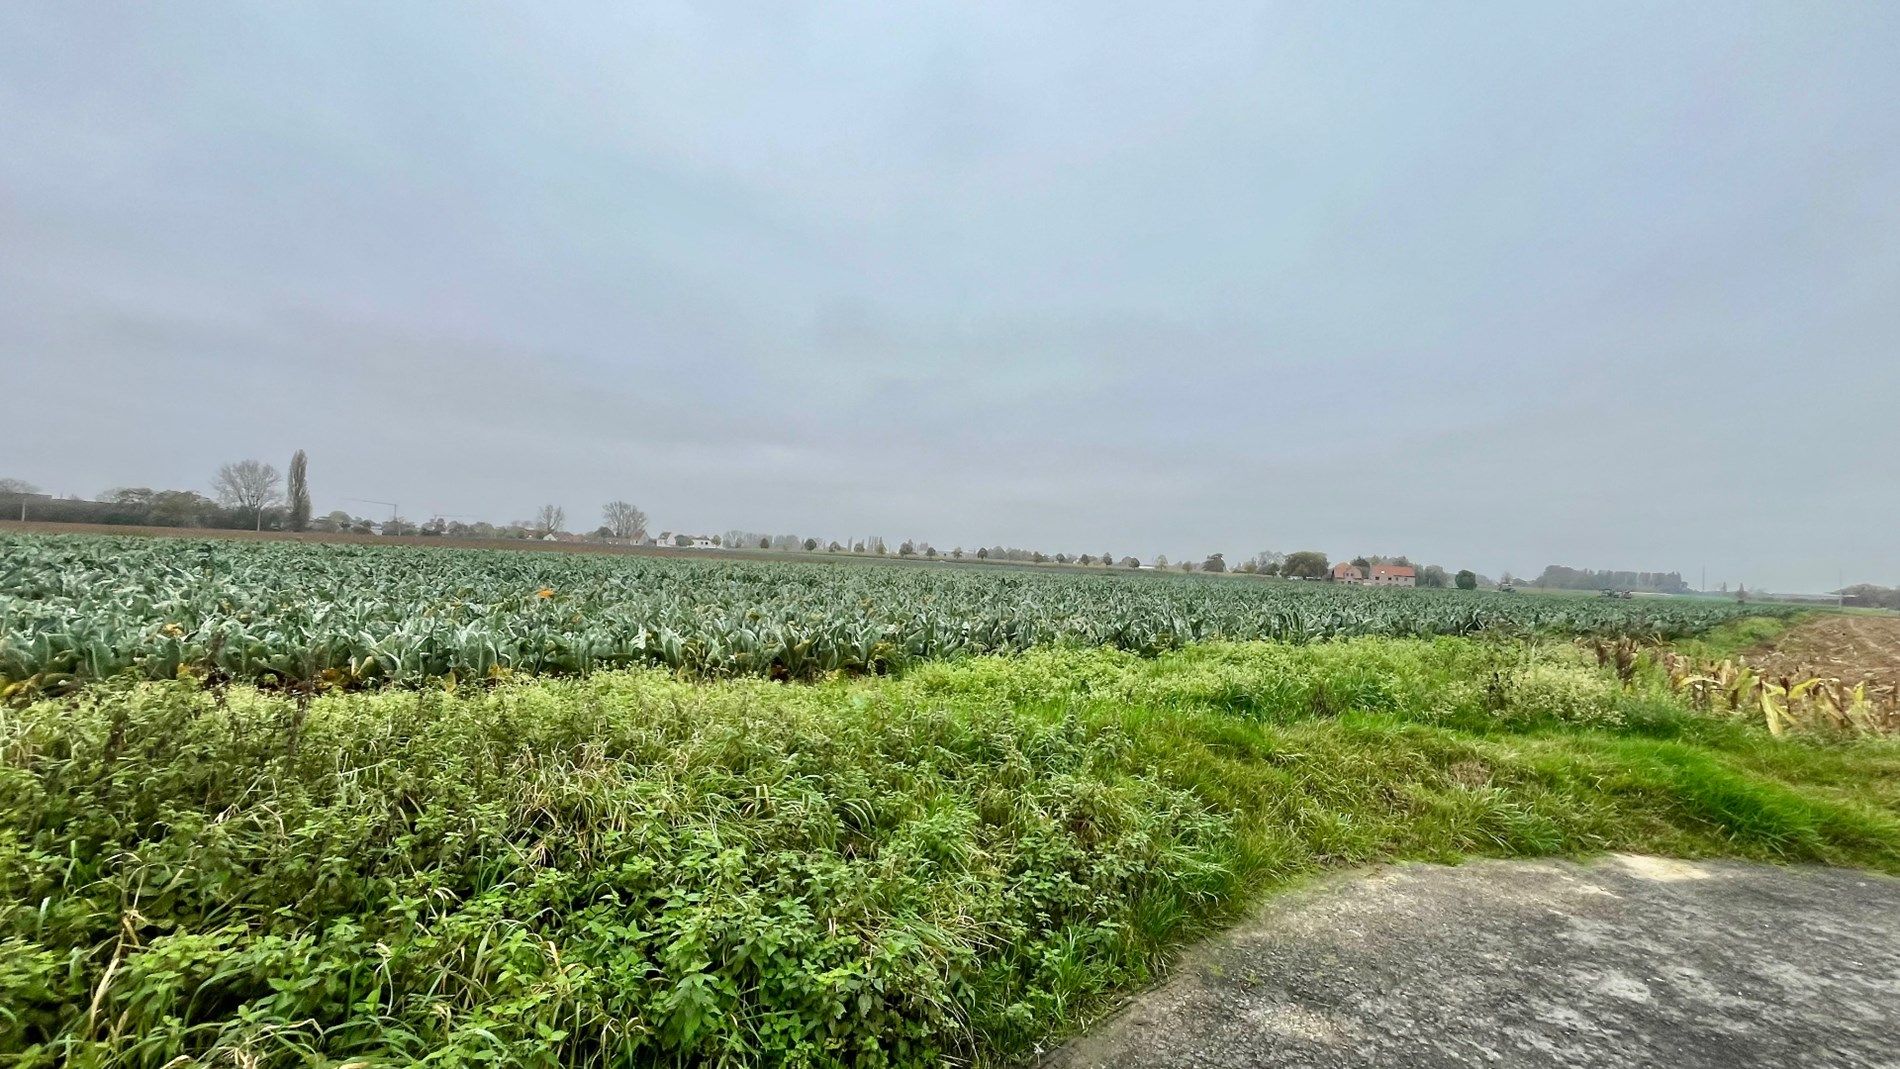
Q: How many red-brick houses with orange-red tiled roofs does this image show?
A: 2